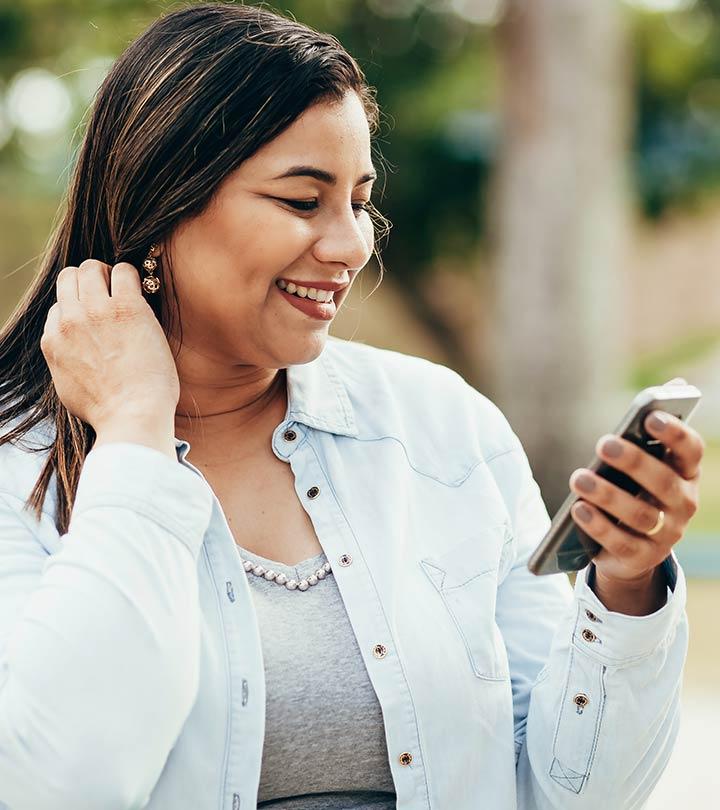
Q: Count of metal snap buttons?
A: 8